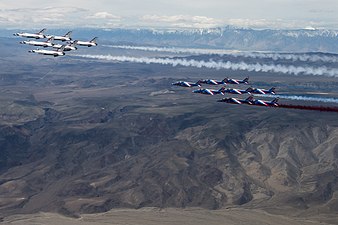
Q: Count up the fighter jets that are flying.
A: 14